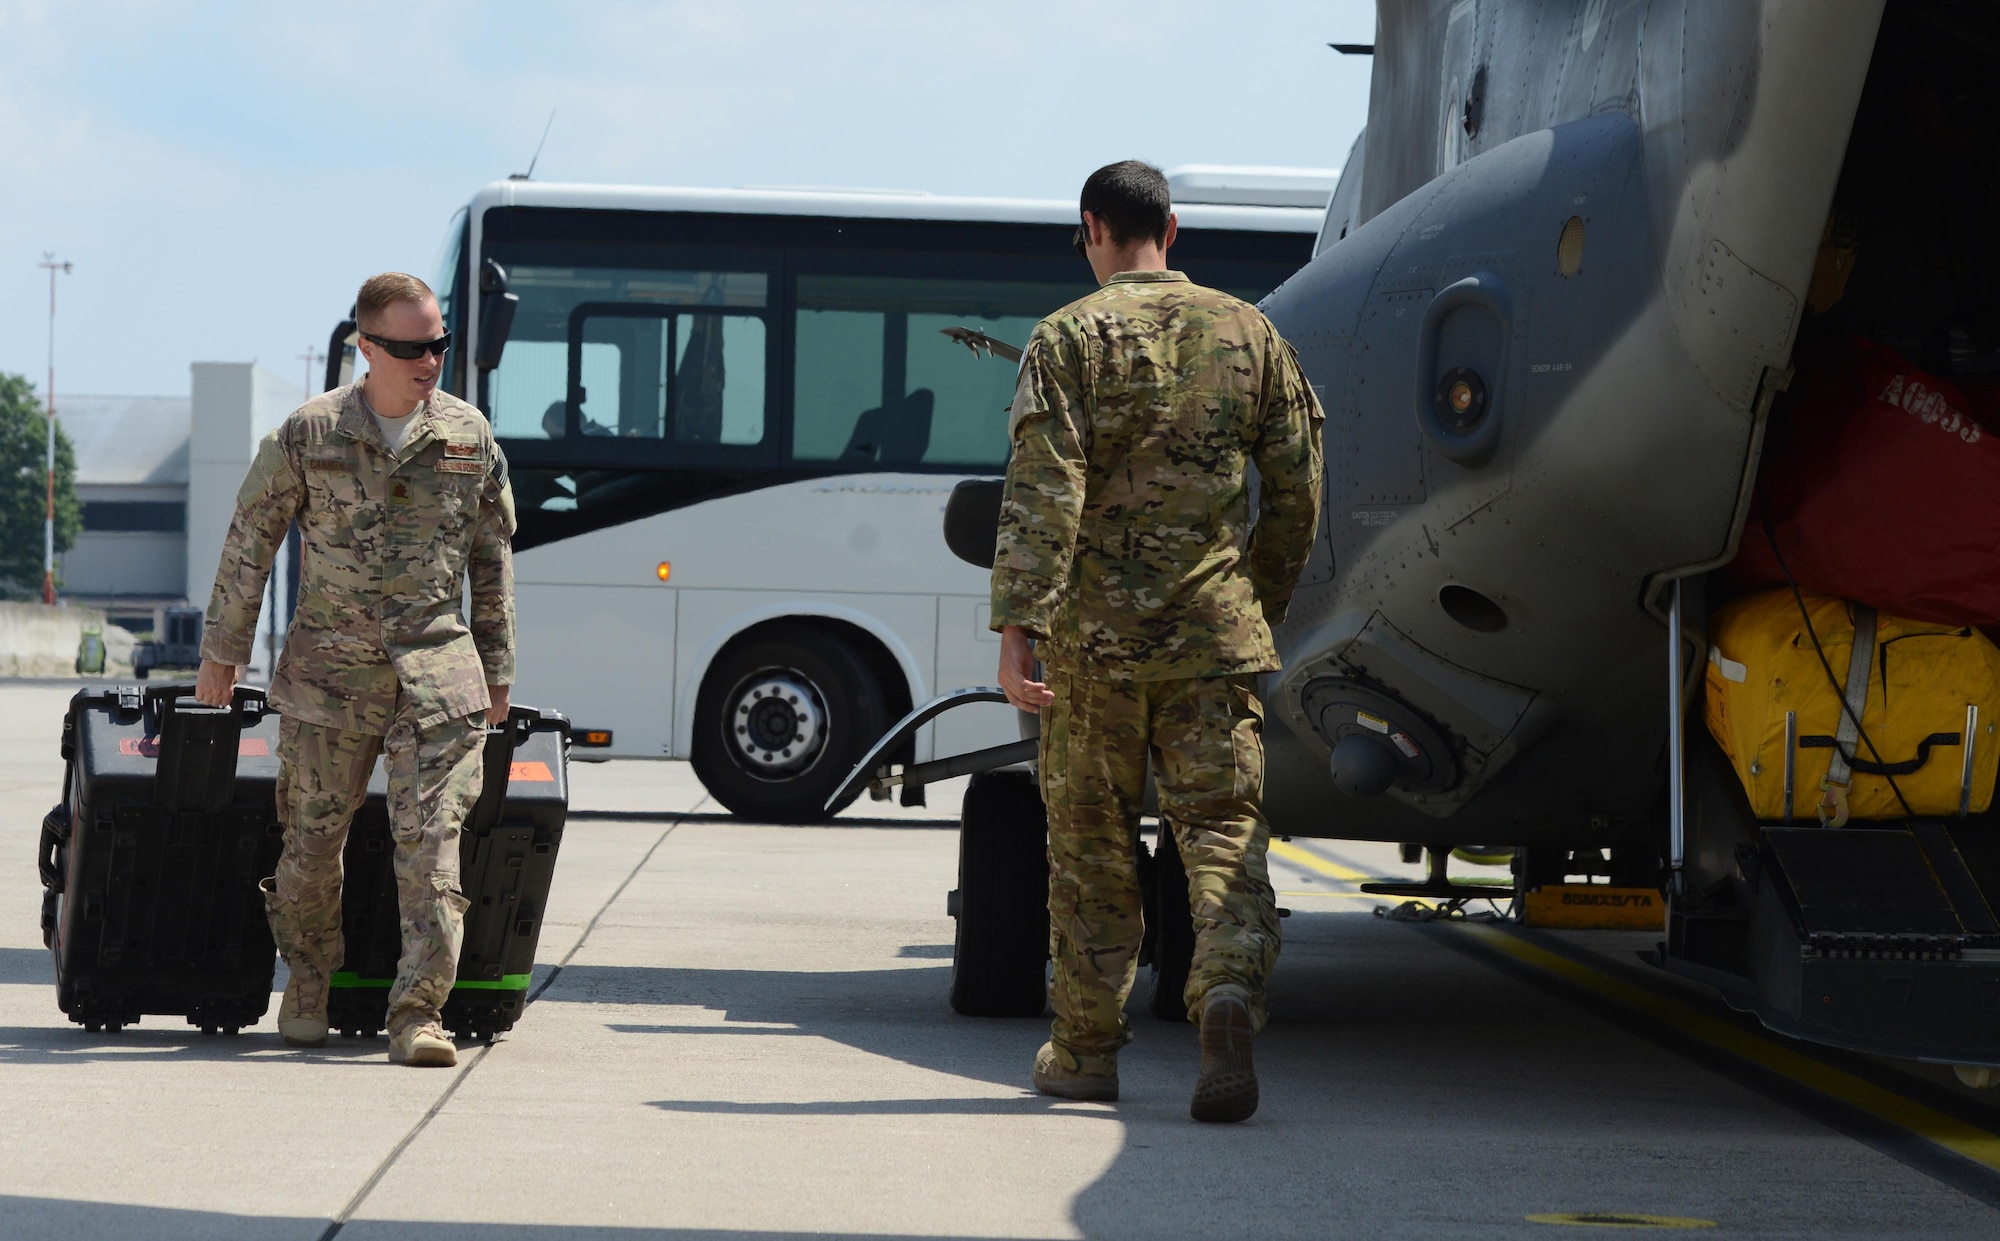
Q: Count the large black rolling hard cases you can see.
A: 2